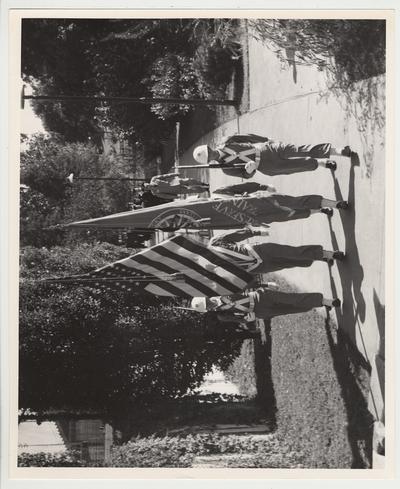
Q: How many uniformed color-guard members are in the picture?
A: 4